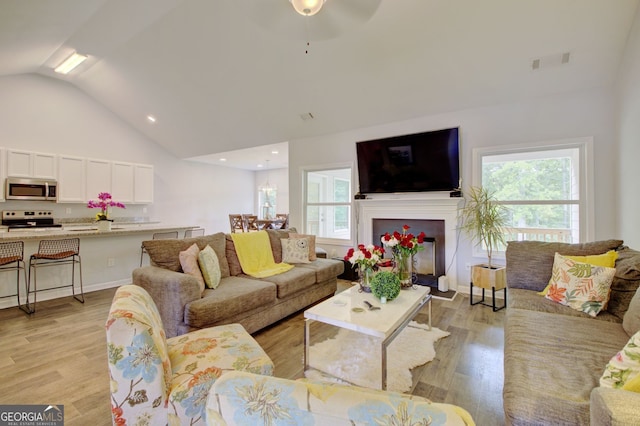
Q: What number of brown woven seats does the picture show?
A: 2